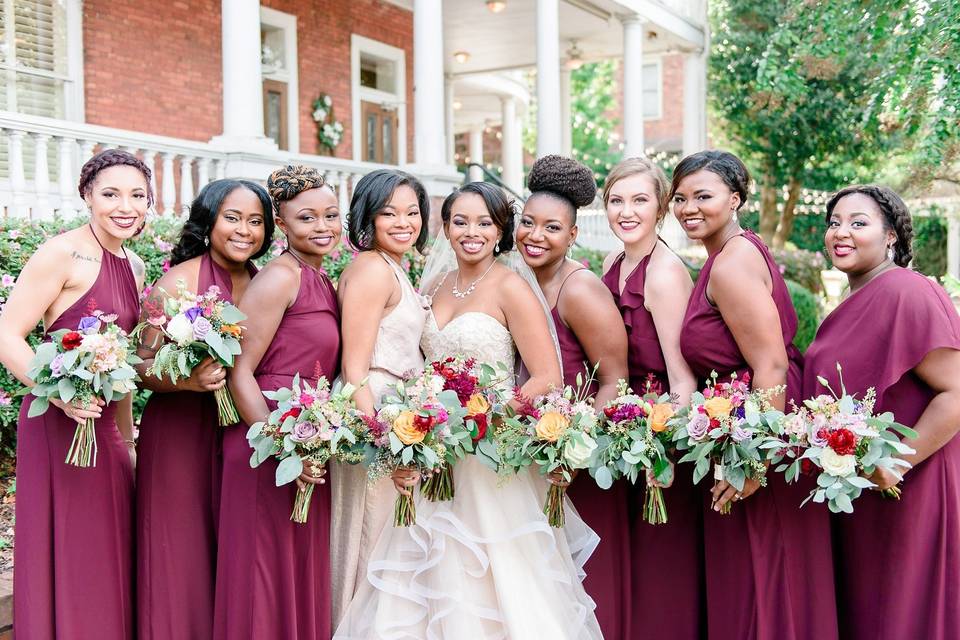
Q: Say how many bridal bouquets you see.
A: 9